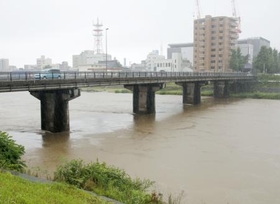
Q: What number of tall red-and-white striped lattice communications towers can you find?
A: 1